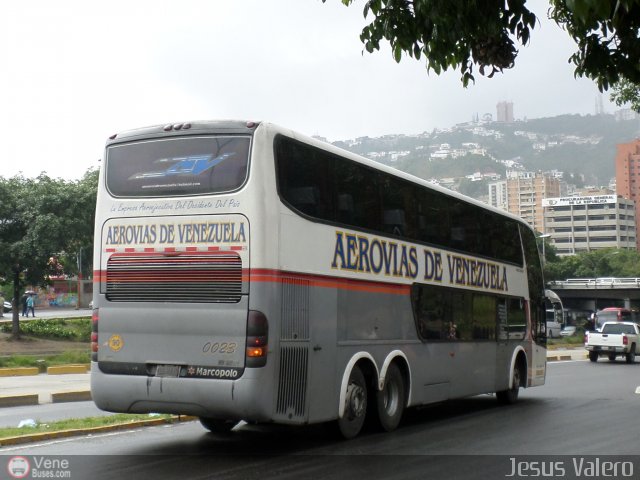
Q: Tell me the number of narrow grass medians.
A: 1